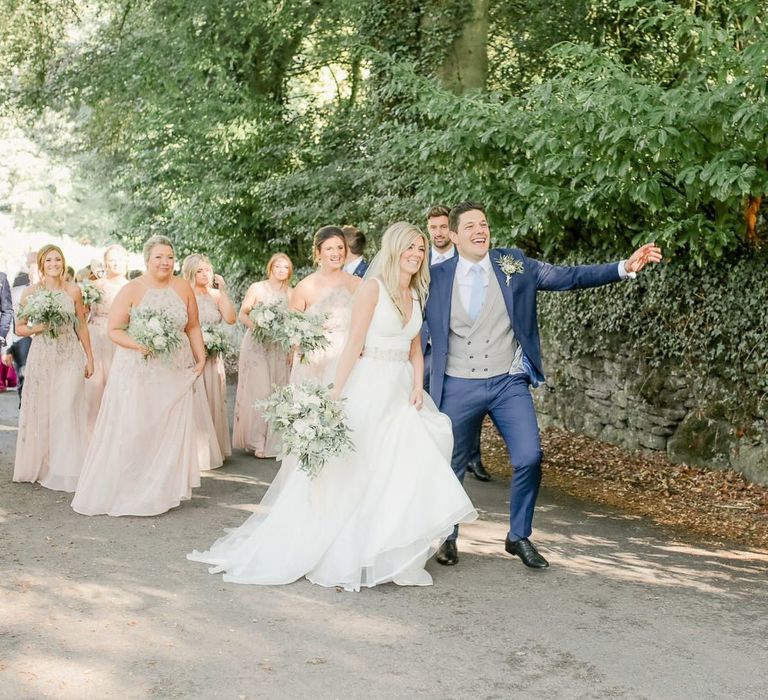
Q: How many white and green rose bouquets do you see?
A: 7